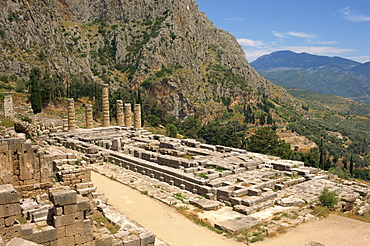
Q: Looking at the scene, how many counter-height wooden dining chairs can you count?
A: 0